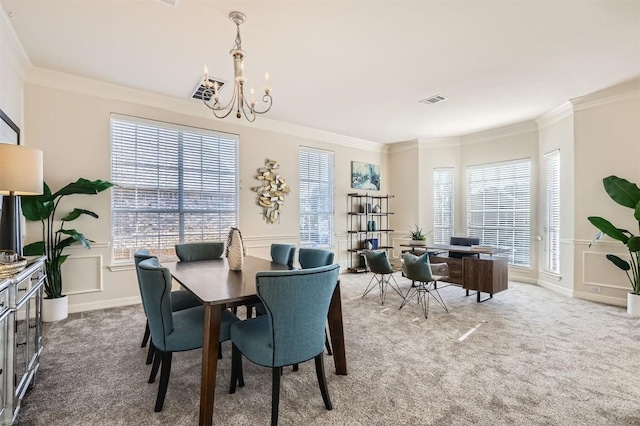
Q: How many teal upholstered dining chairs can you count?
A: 6